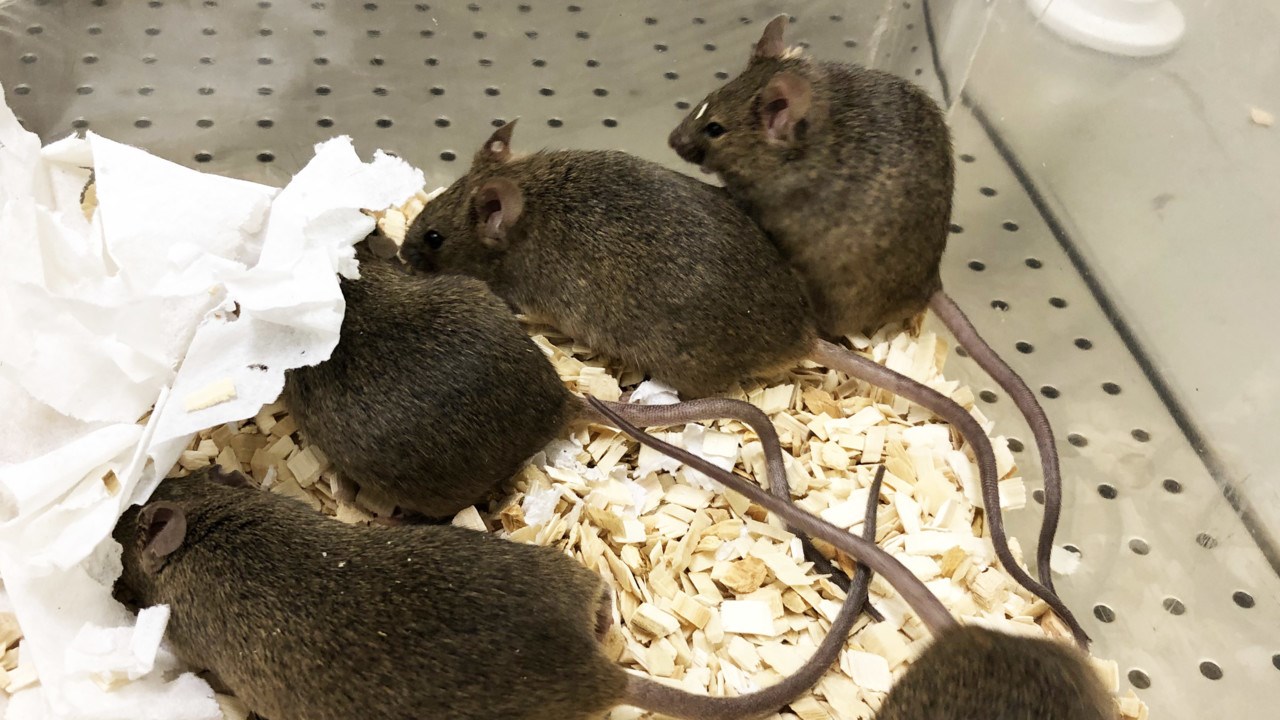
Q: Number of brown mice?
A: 5